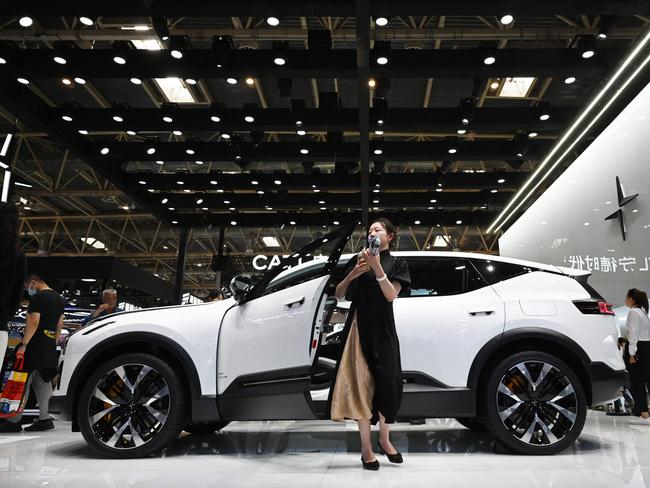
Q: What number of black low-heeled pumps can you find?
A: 2